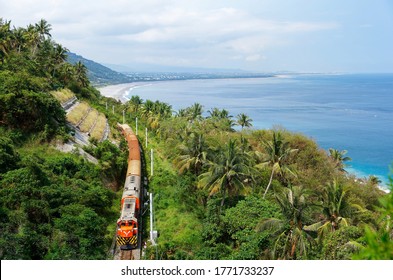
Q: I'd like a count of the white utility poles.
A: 7